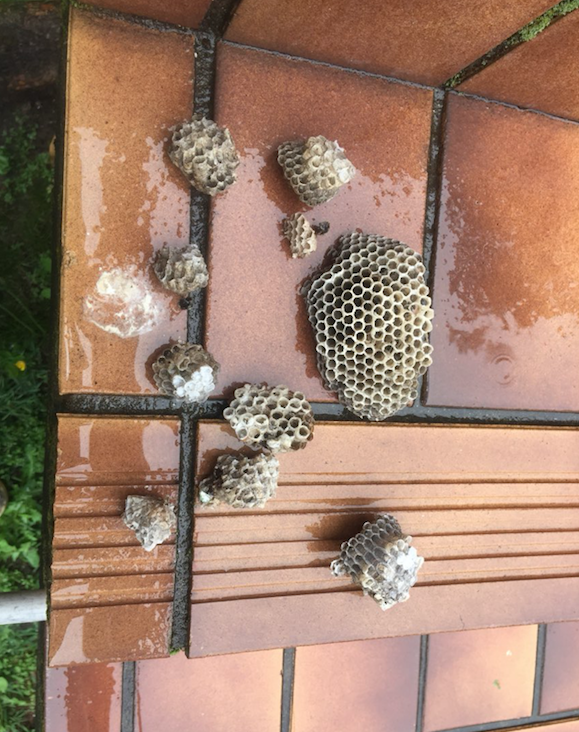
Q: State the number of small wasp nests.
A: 9